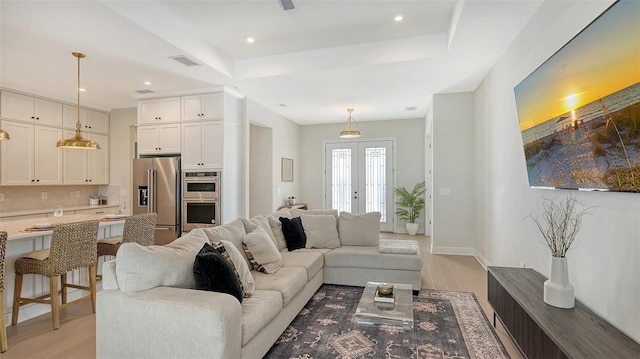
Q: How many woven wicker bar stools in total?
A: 3